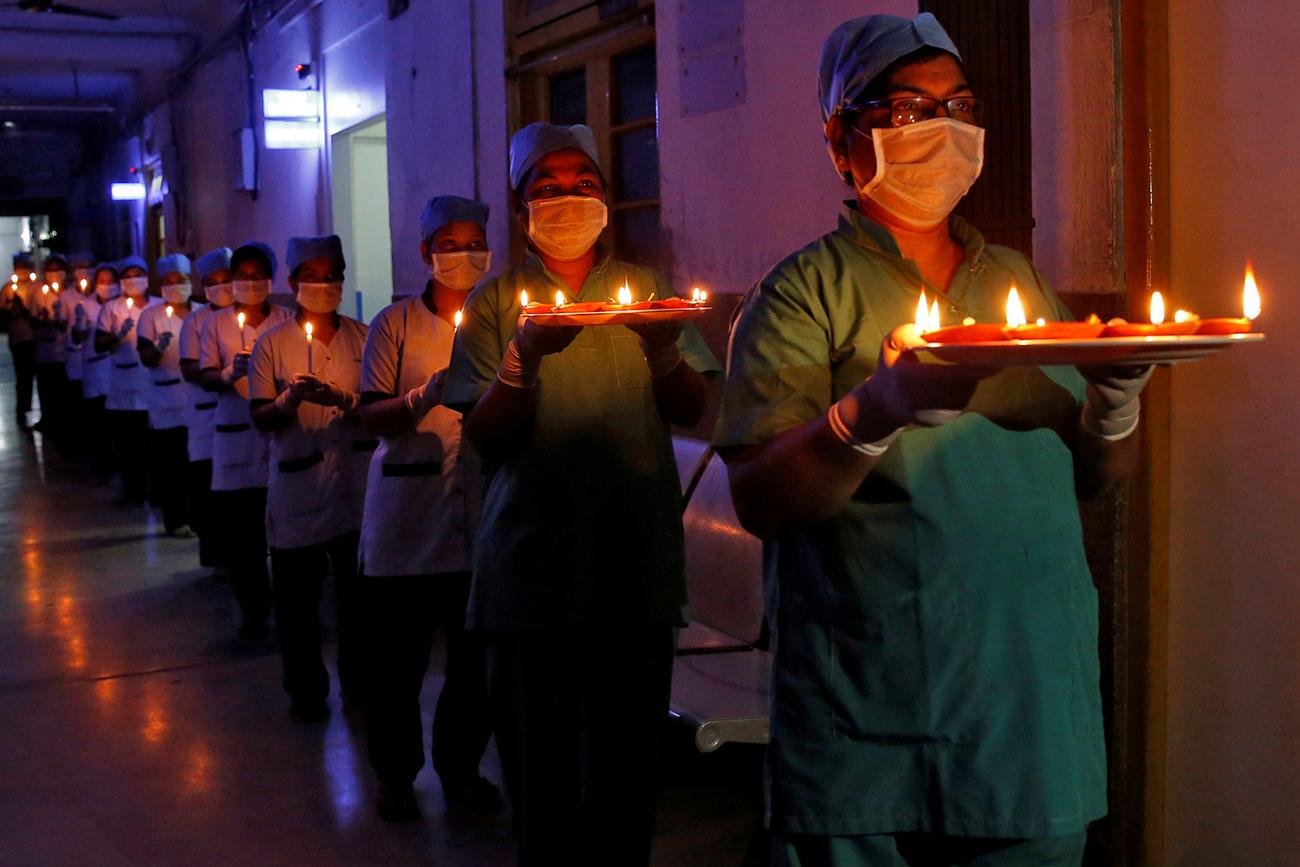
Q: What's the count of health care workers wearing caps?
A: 12